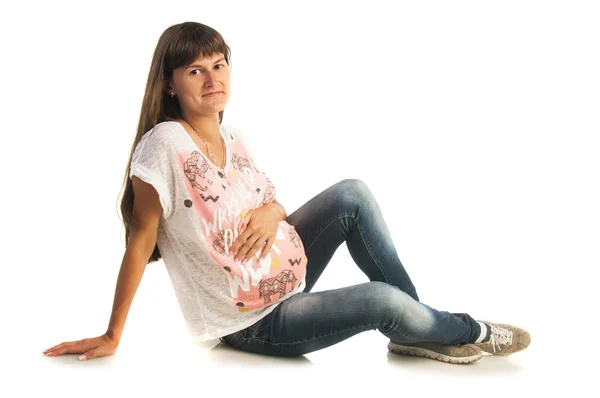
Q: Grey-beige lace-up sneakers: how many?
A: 2